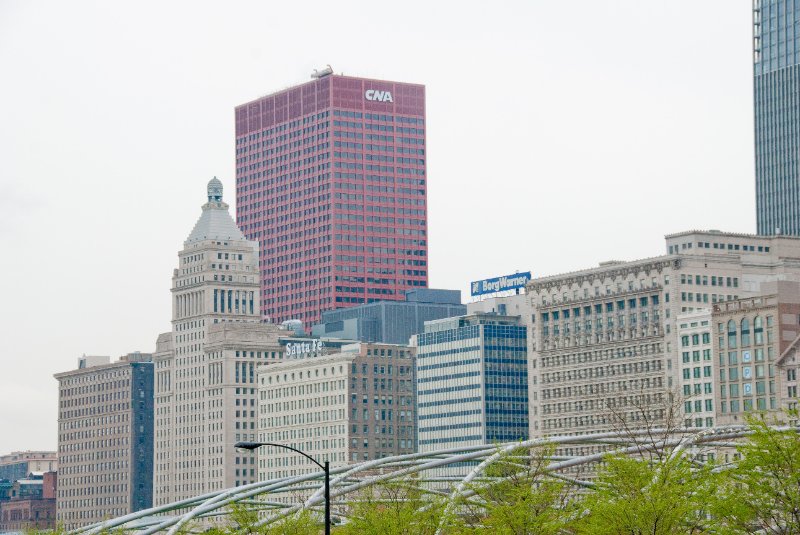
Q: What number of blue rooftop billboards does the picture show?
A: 1